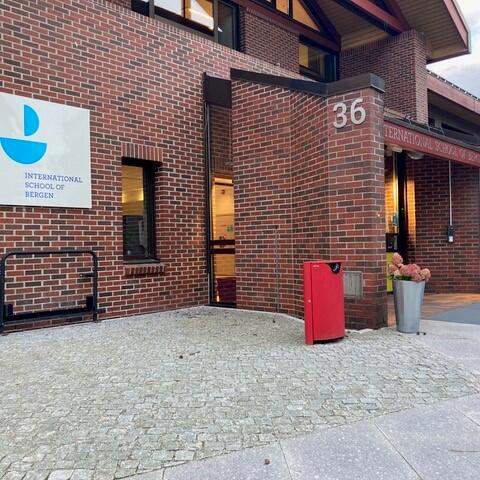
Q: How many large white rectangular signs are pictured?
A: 1